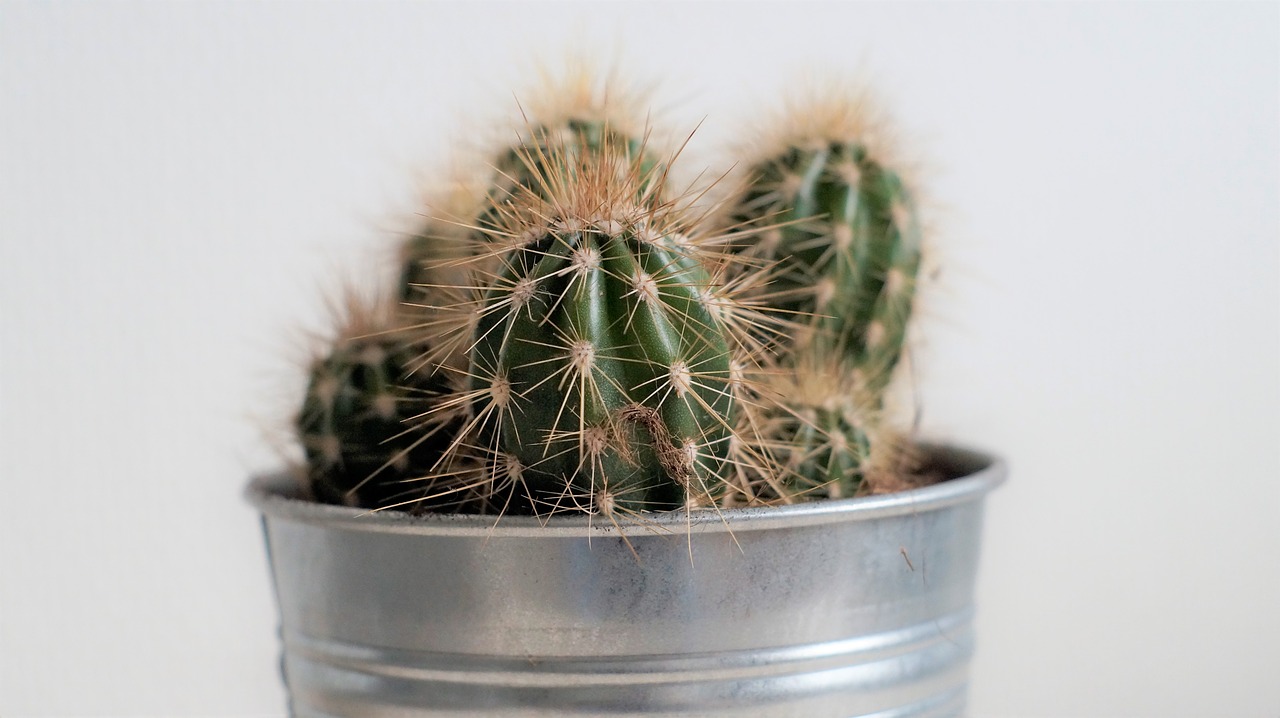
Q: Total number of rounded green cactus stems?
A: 6